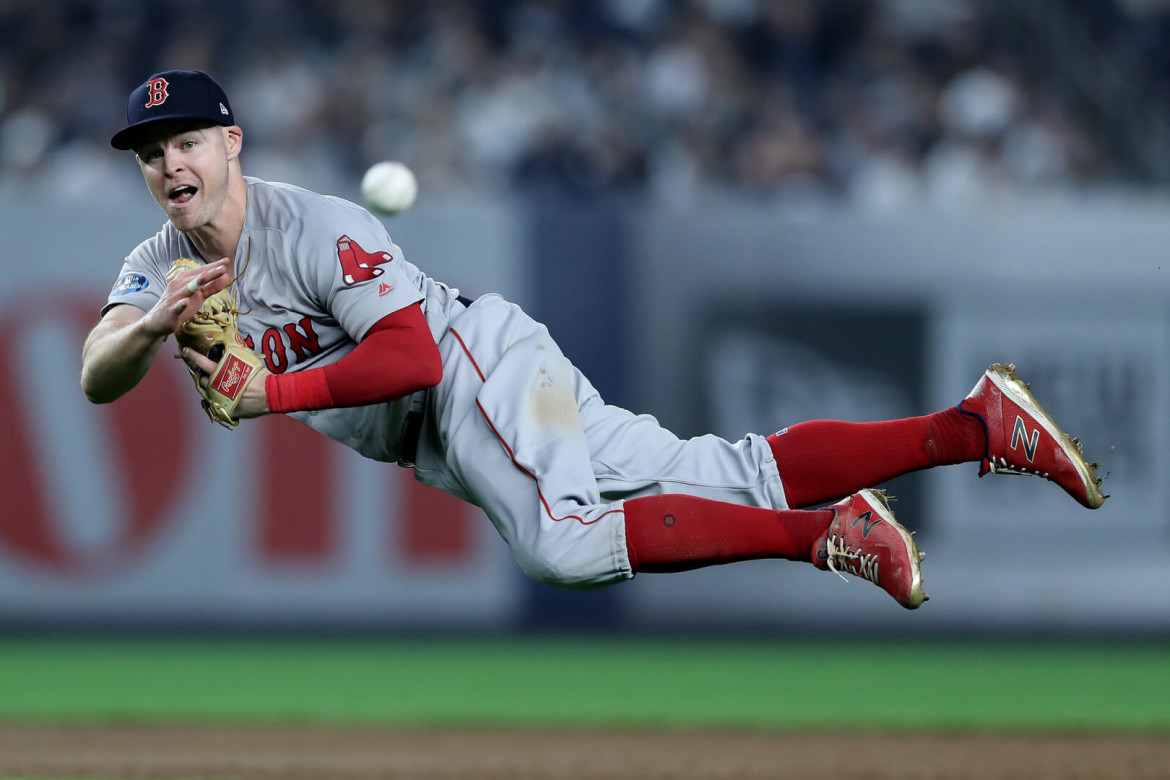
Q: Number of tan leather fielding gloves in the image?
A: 1